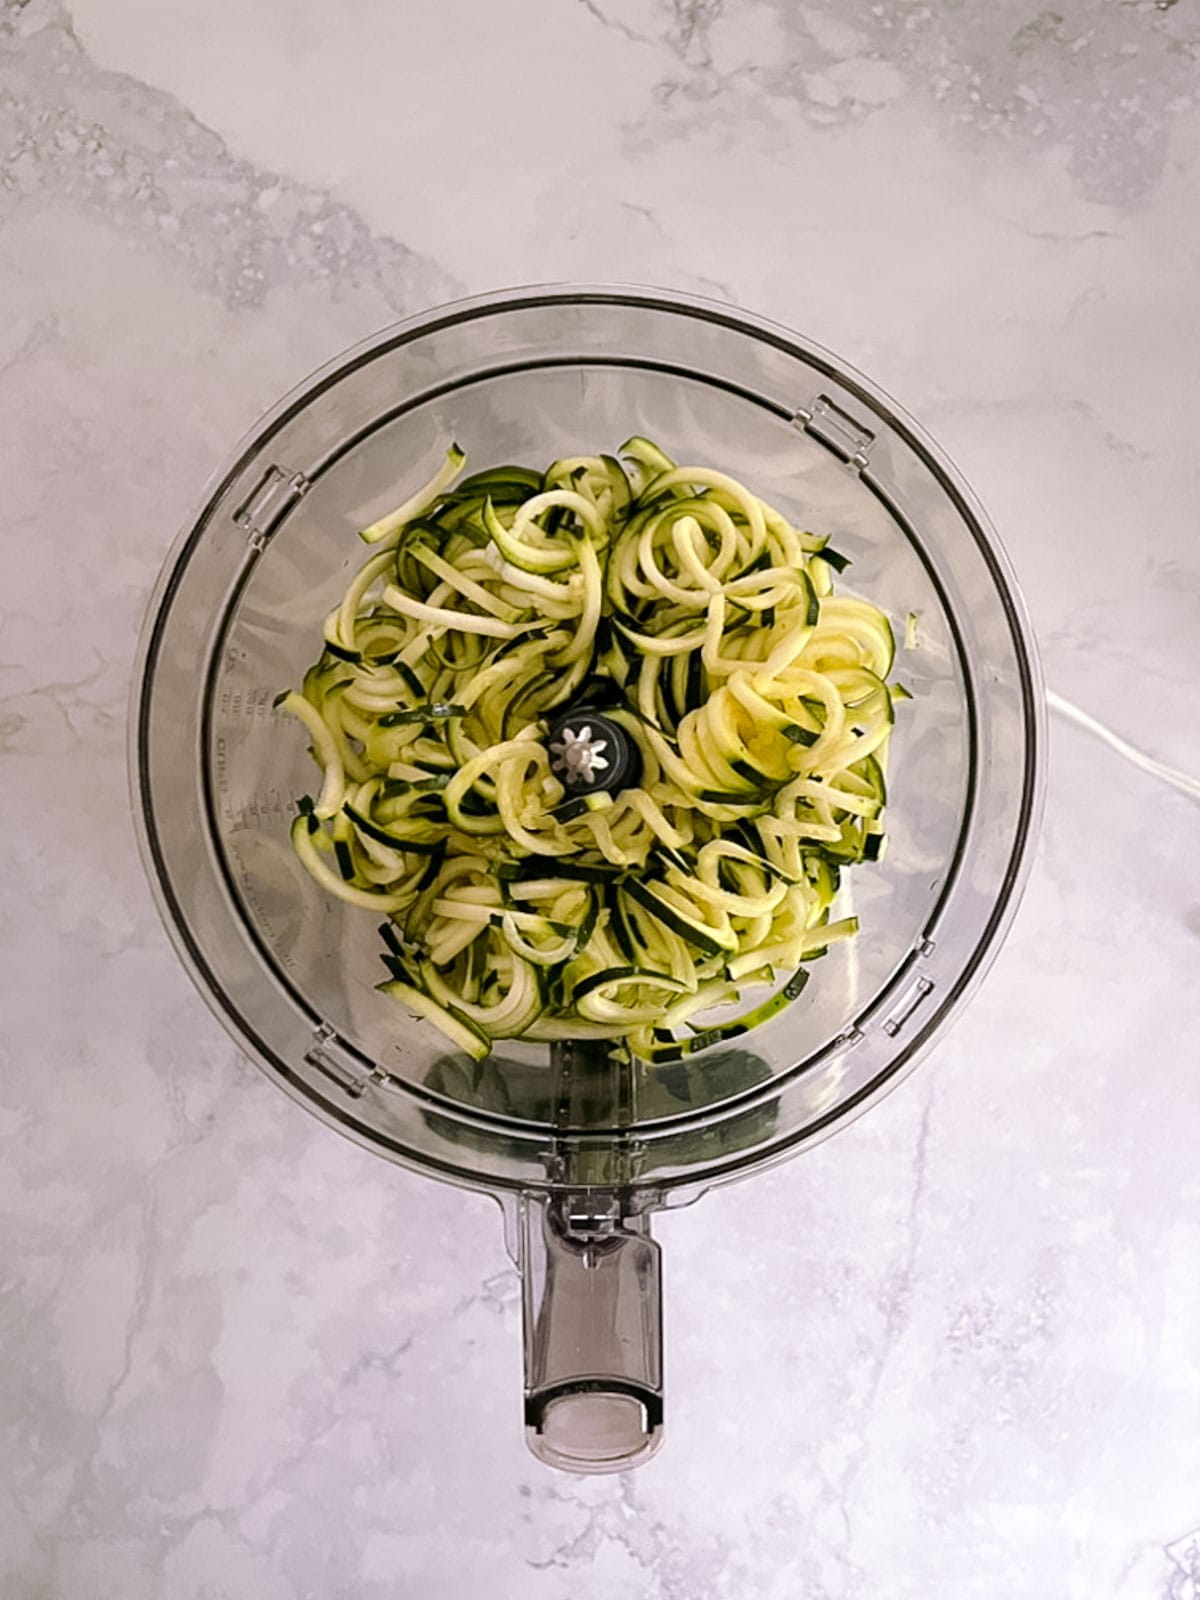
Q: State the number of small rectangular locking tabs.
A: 4